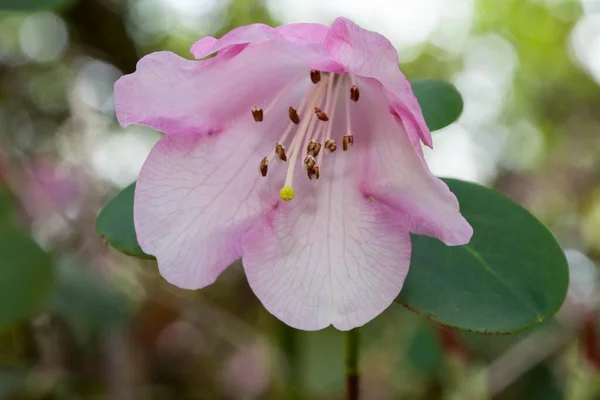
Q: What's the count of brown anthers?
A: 12